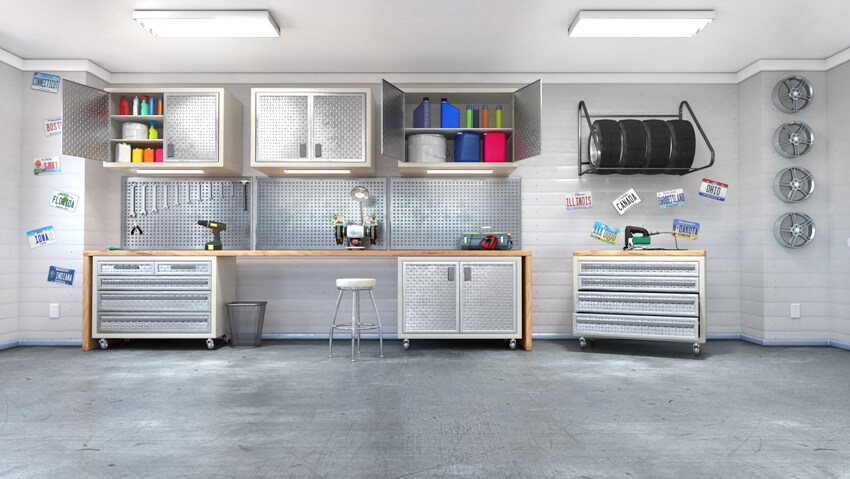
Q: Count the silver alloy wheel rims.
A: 4